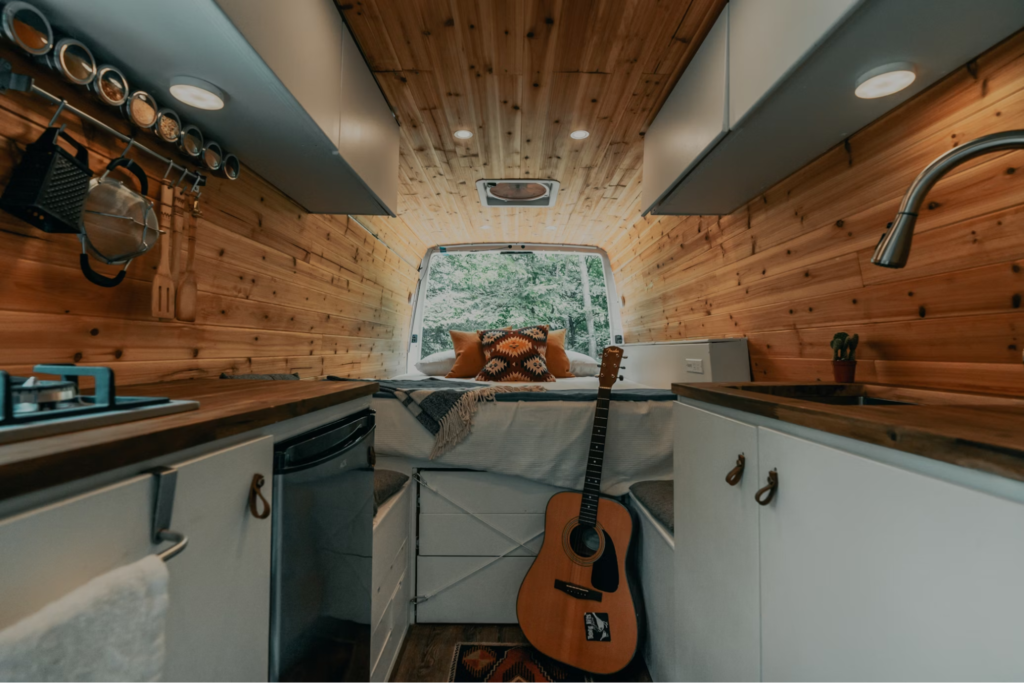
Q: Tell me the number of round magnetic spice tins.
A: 8